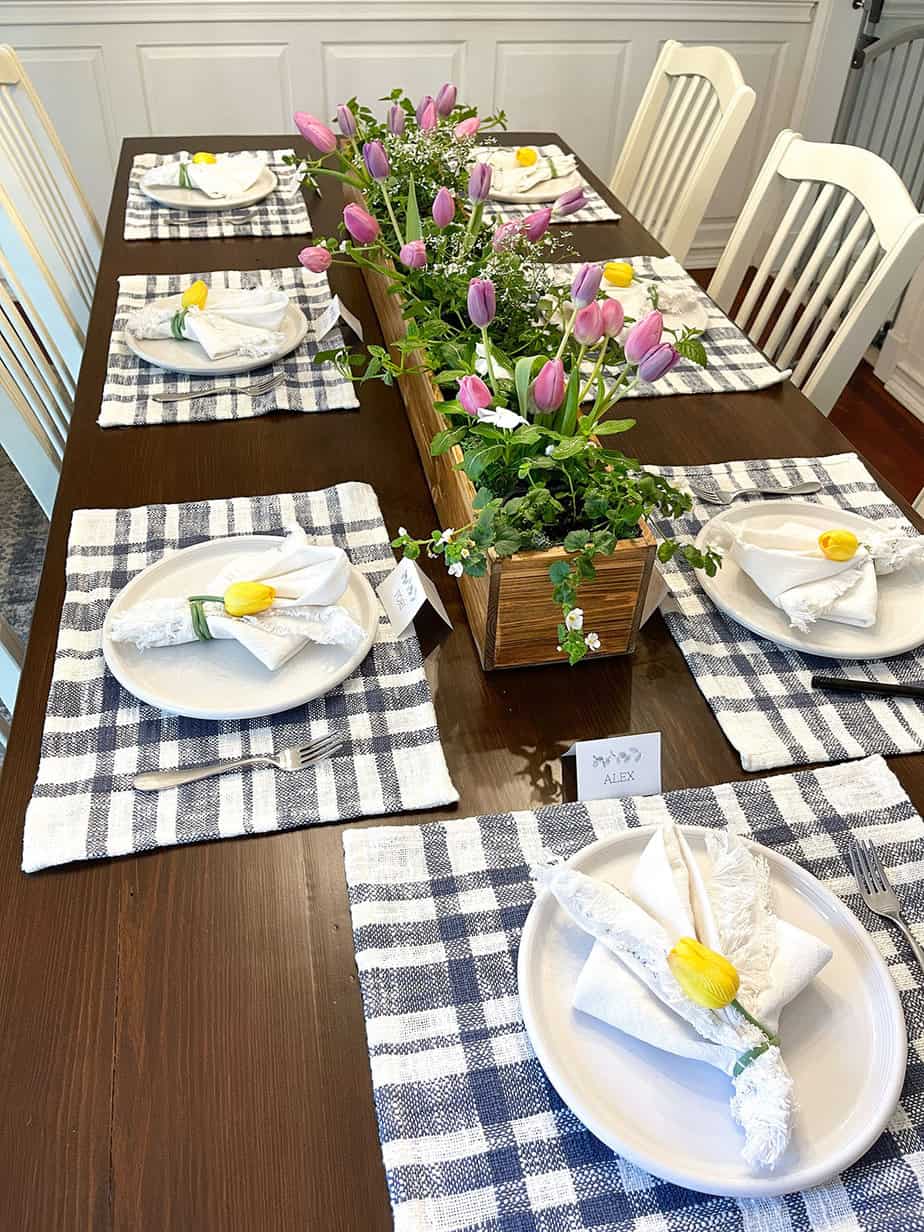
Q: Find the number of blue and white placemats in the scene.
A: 7